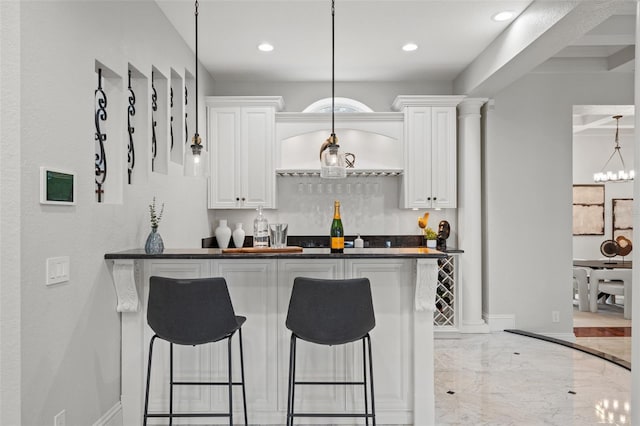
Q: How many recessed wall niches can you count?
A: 5